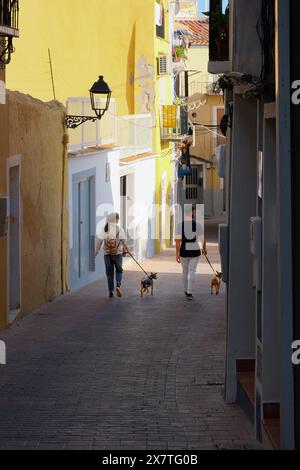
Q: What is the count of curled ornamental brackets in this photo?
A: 2